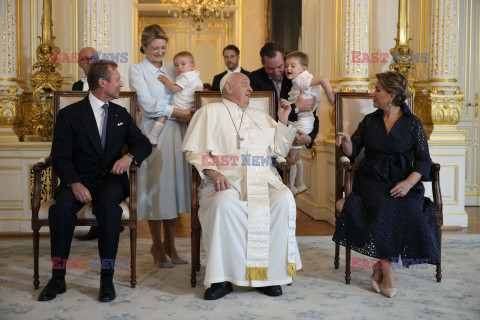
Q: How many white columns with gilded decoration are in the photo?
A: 4